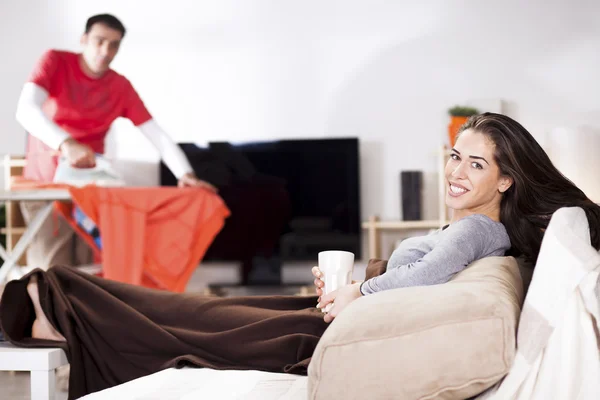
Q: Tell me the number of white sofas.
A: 1